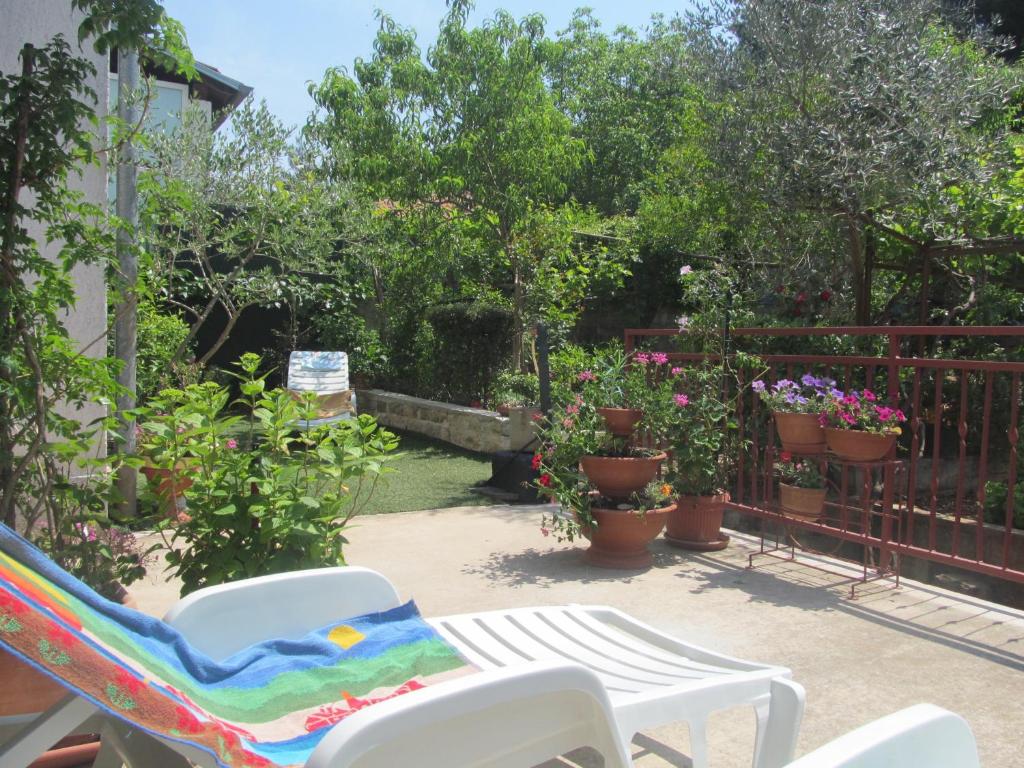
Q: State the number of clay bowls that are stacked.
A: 3